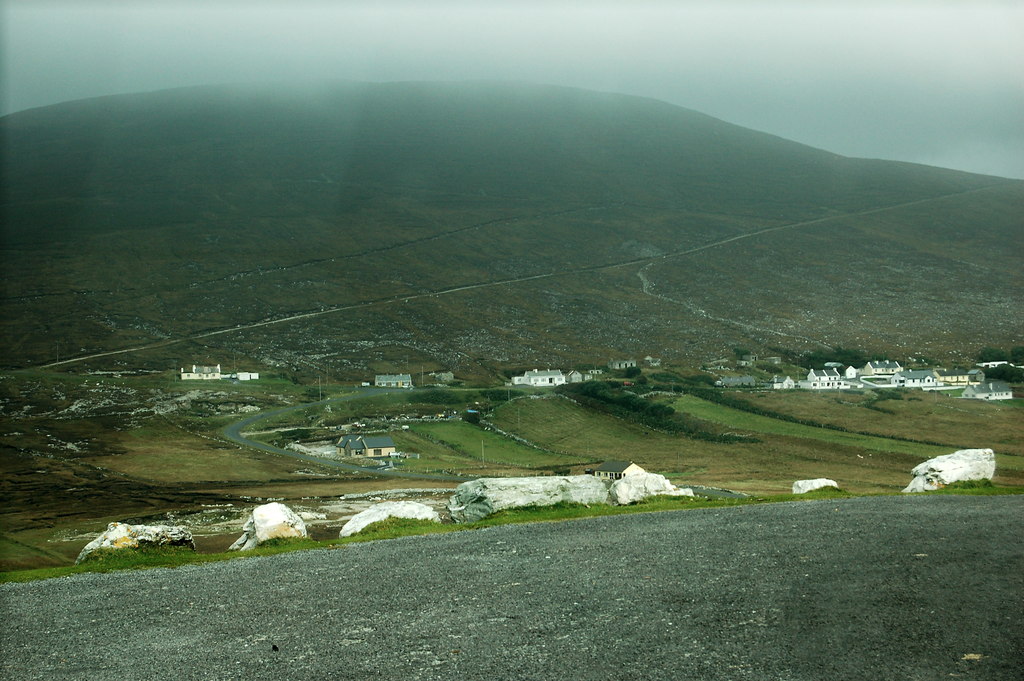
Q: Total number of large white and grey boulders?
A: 7